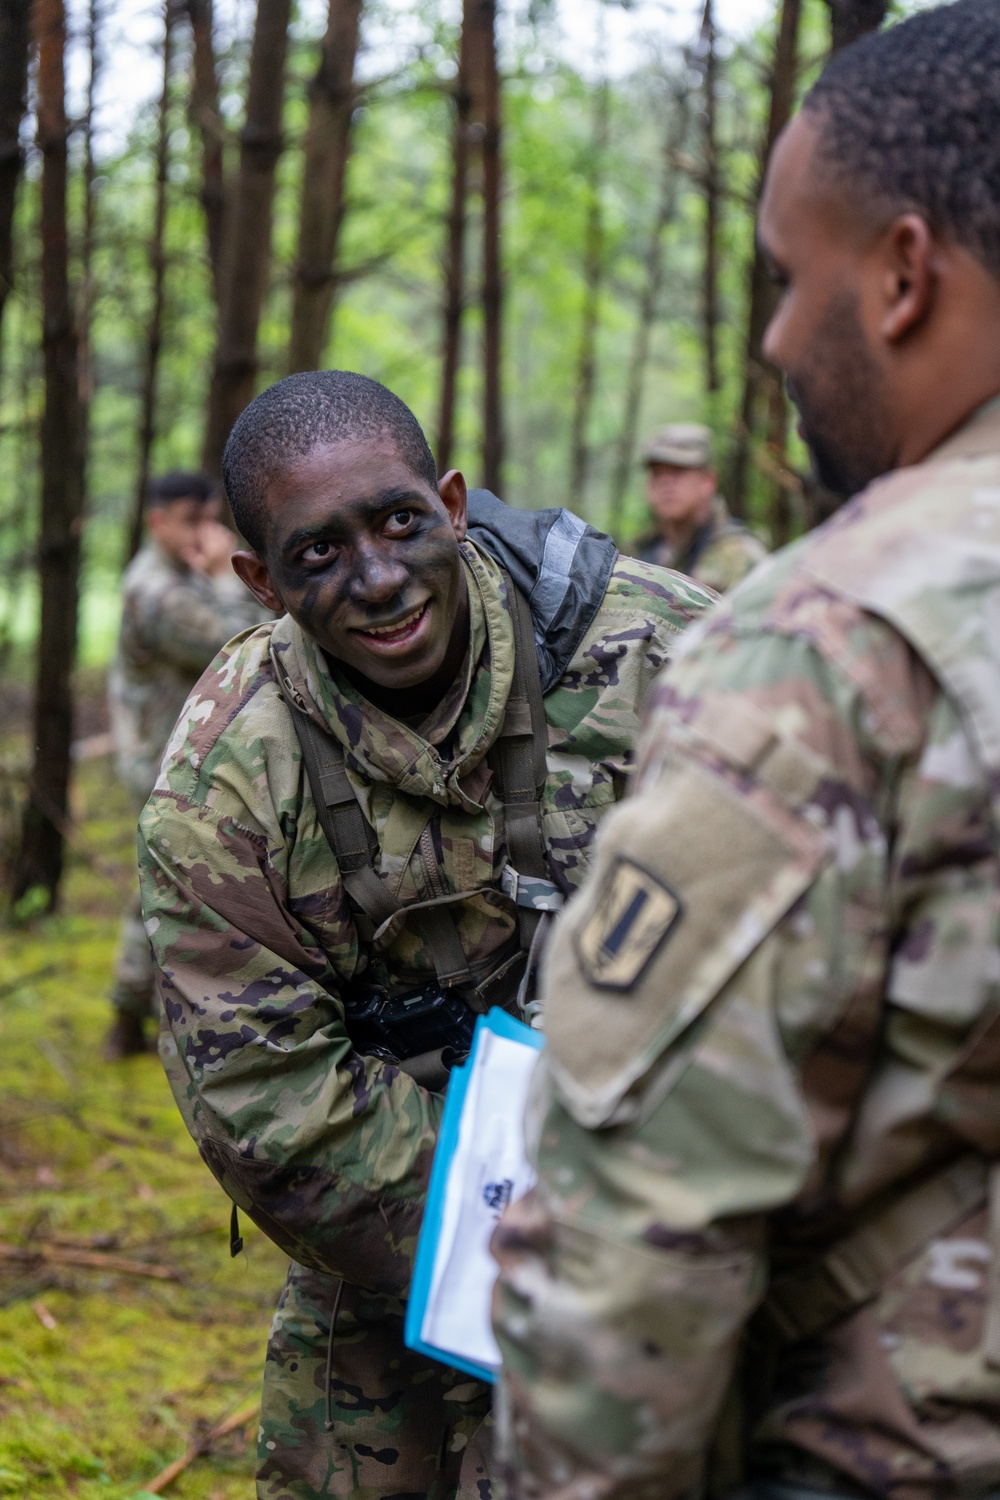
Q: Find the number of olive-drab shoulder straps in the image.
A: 2